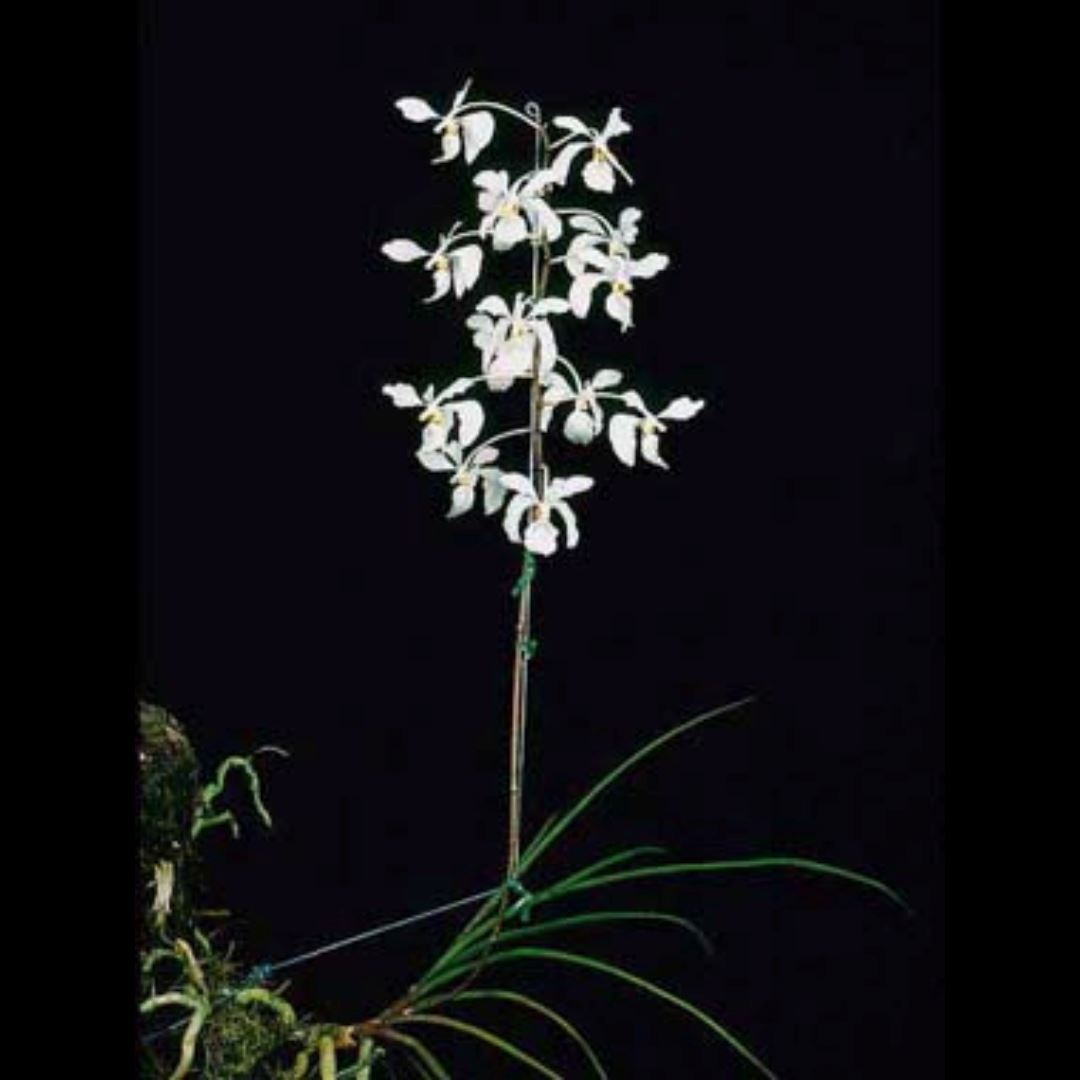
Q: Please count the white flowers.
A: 12